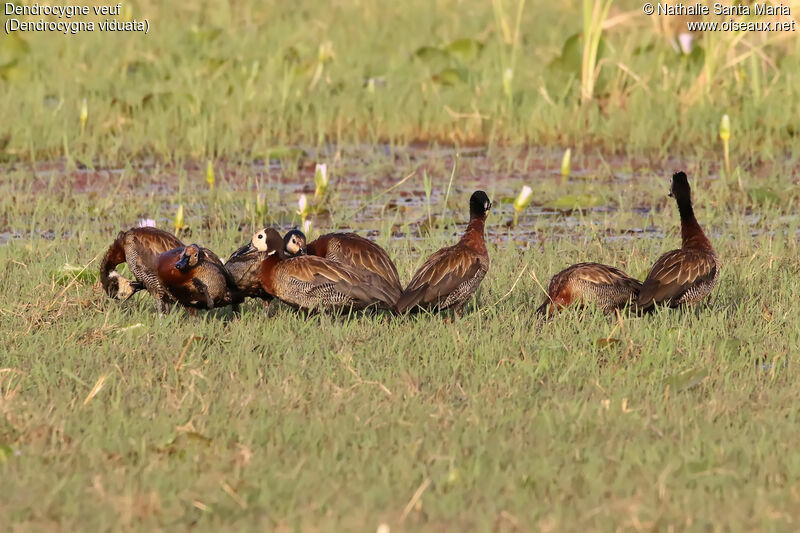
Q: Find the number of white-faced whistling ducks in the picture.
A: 8